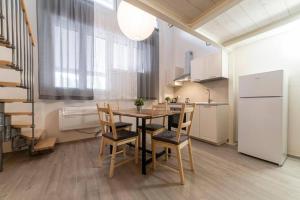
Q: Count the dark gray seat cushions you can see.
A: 4